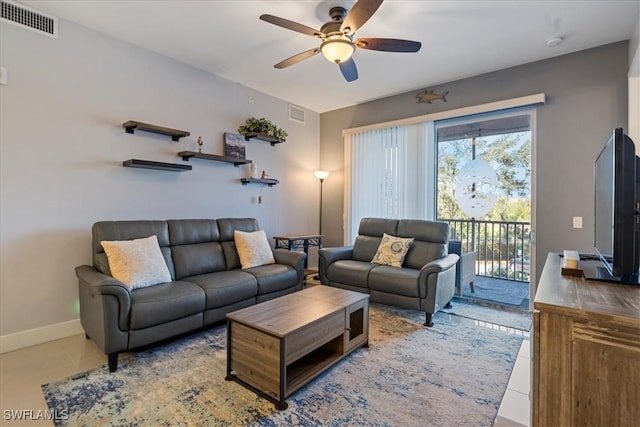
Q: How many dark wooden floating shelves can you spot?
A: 5